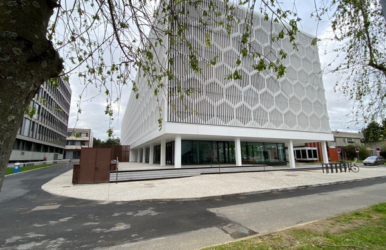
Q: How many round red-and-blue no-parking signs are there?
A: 3